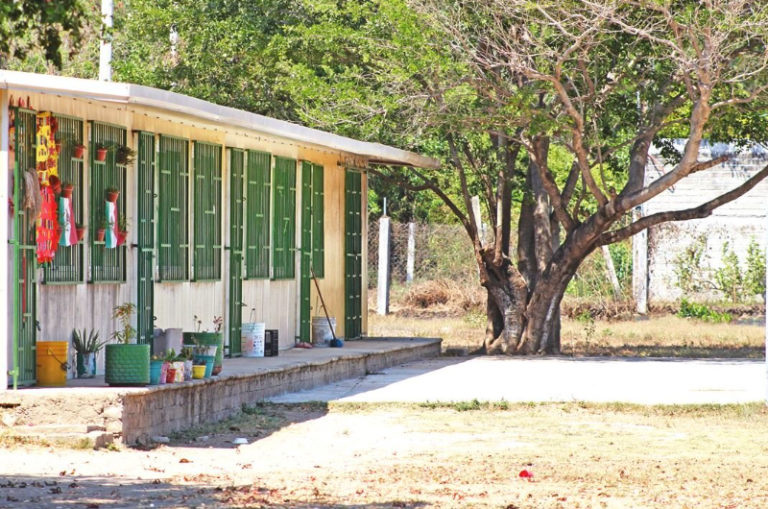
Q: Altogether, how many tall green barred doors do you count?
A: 5